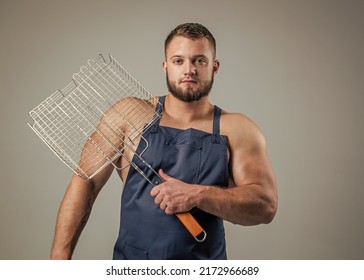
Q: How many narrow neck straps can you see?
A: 2